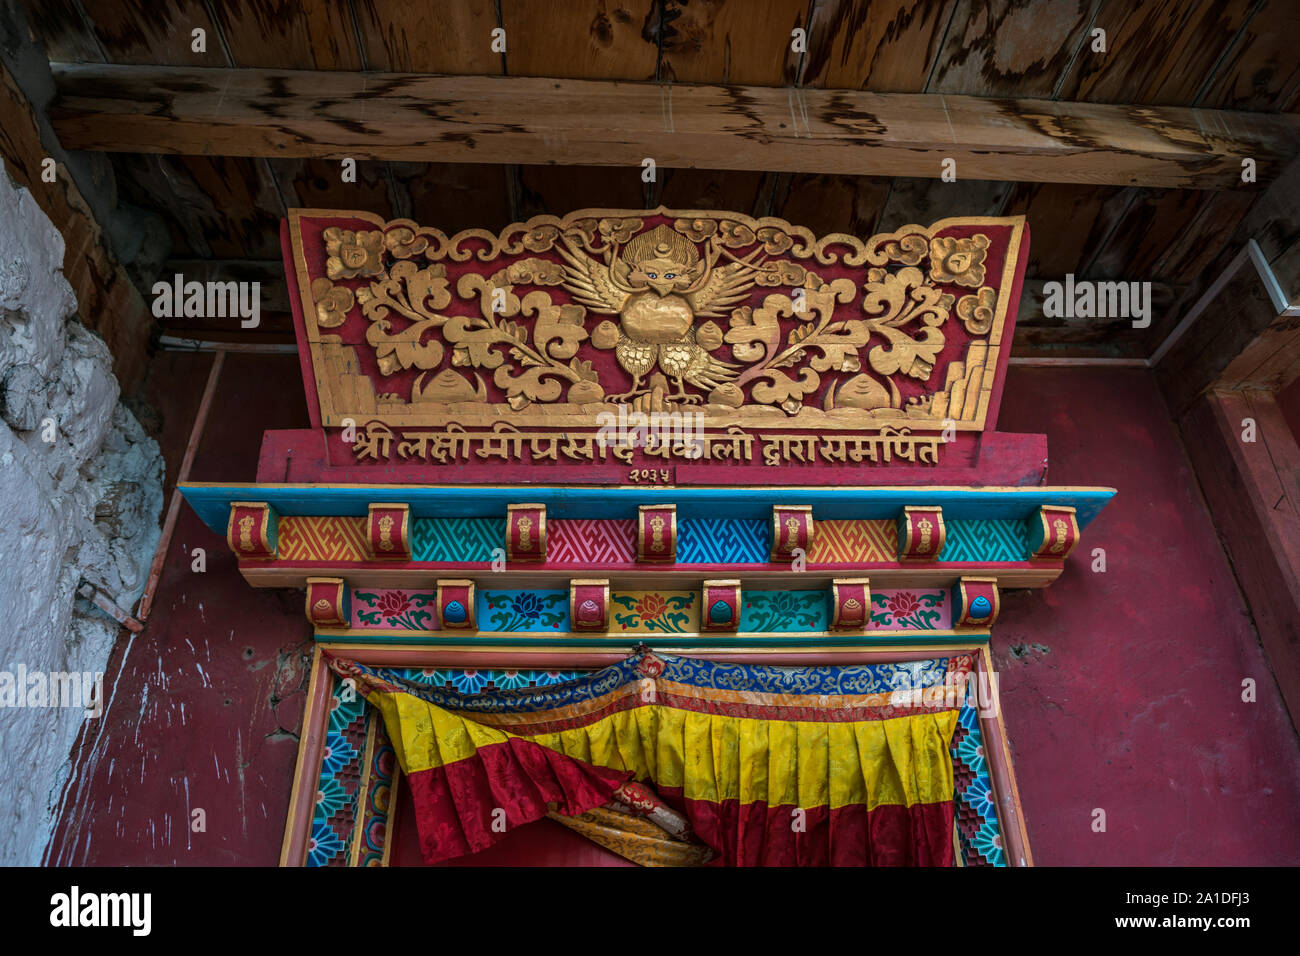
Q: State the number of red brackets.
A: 13